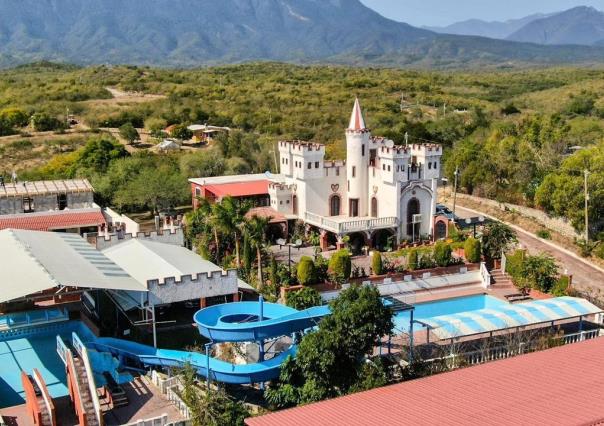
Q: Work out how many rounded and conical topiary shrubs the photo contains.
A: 6